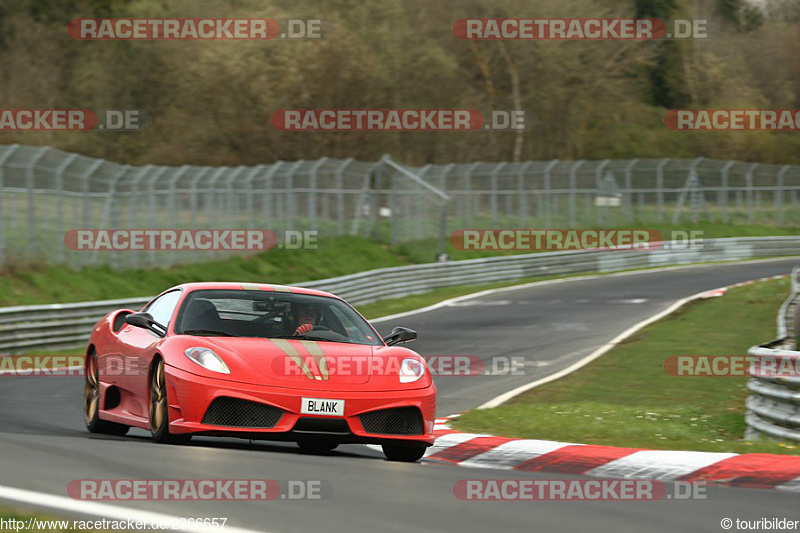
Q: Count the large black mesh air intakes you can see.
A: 2